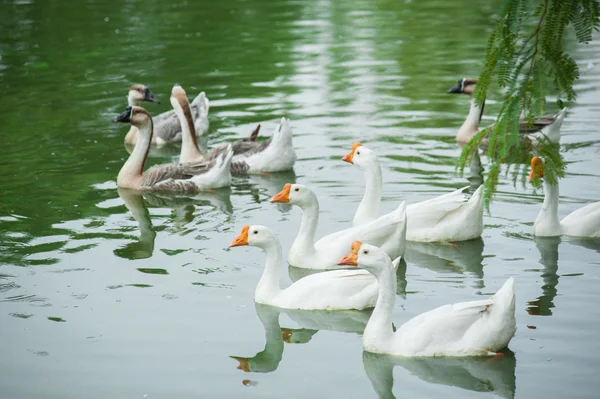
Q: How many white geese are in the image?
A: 5